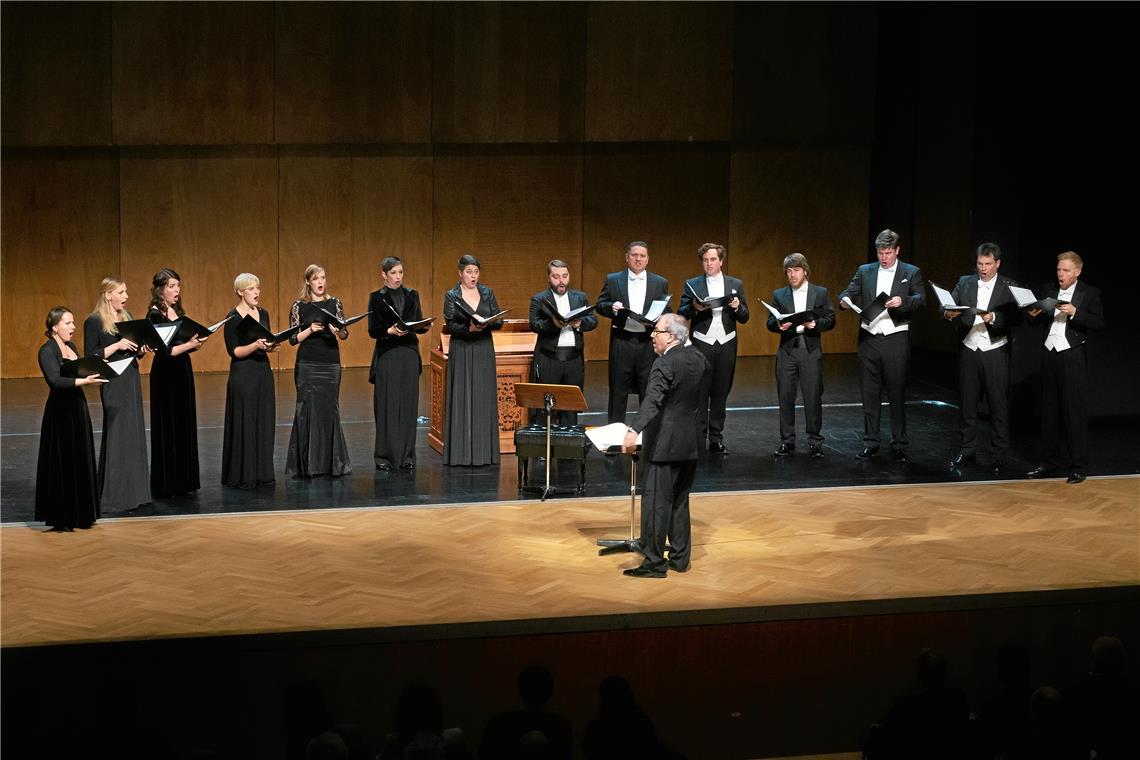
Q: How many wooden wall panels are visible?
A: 12